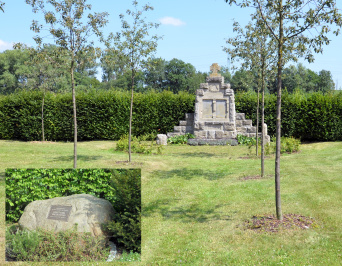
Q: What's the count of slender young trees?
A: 6